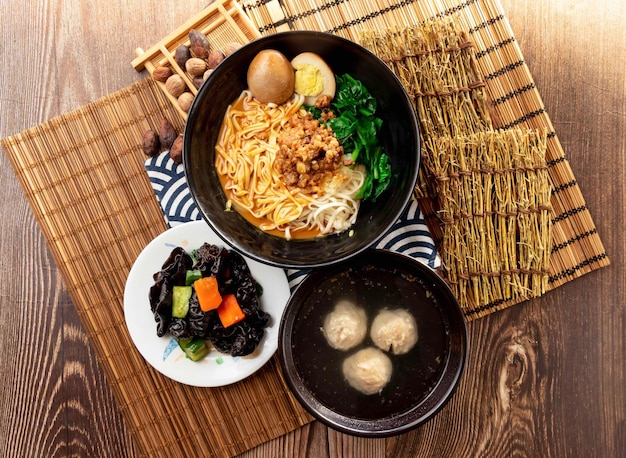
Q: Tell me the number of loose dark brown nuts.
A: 3